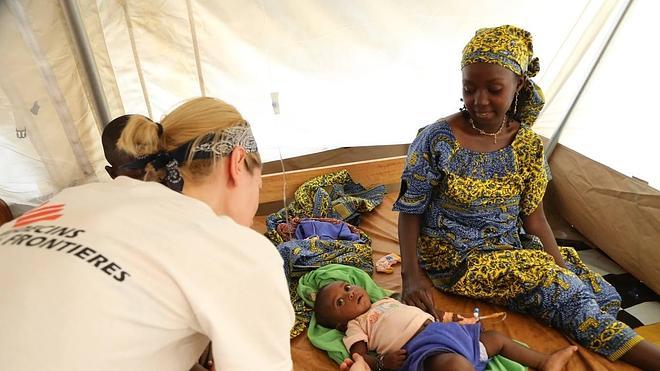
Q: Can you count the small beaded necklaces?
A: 1